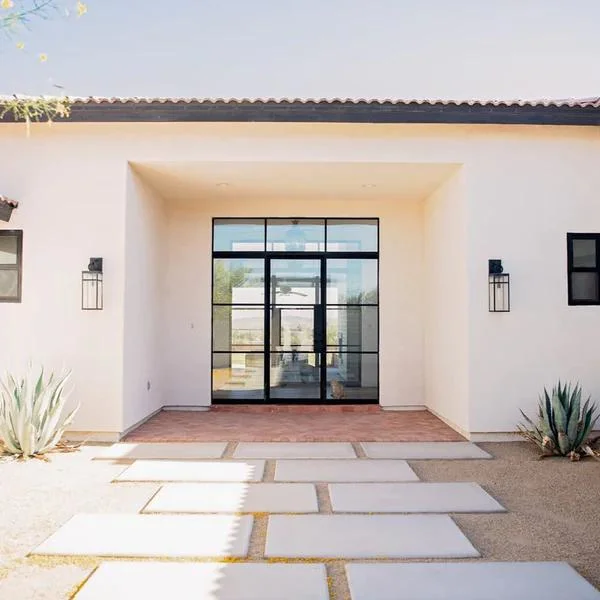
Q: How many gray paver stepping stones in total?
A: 11